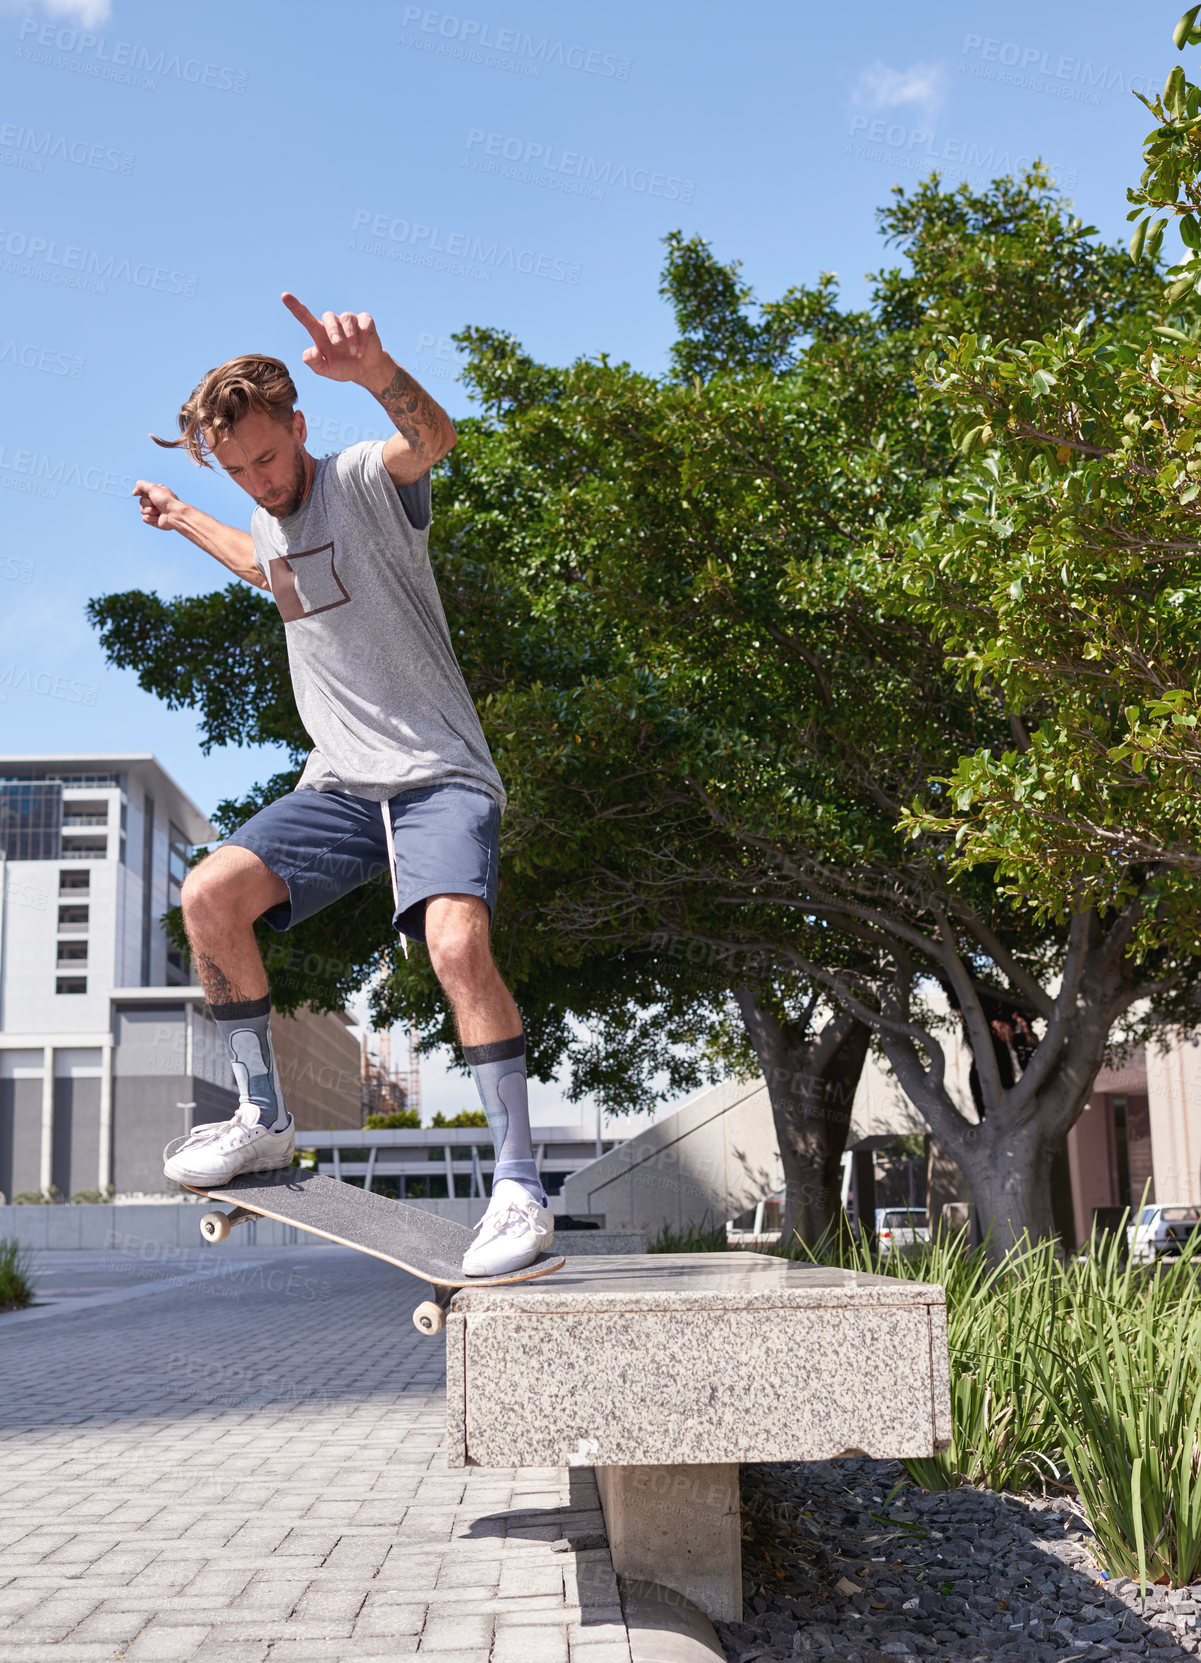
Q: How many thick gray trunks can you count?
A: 2